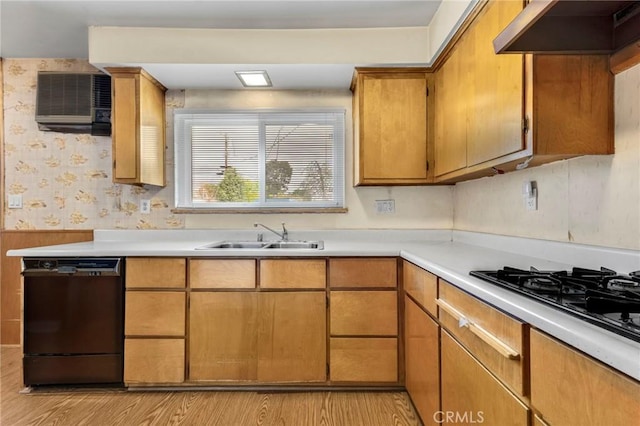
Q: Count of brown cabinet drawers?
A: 11